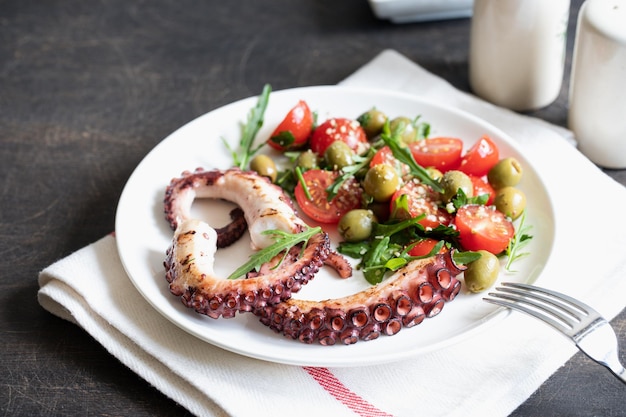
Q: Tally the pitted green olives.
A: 12